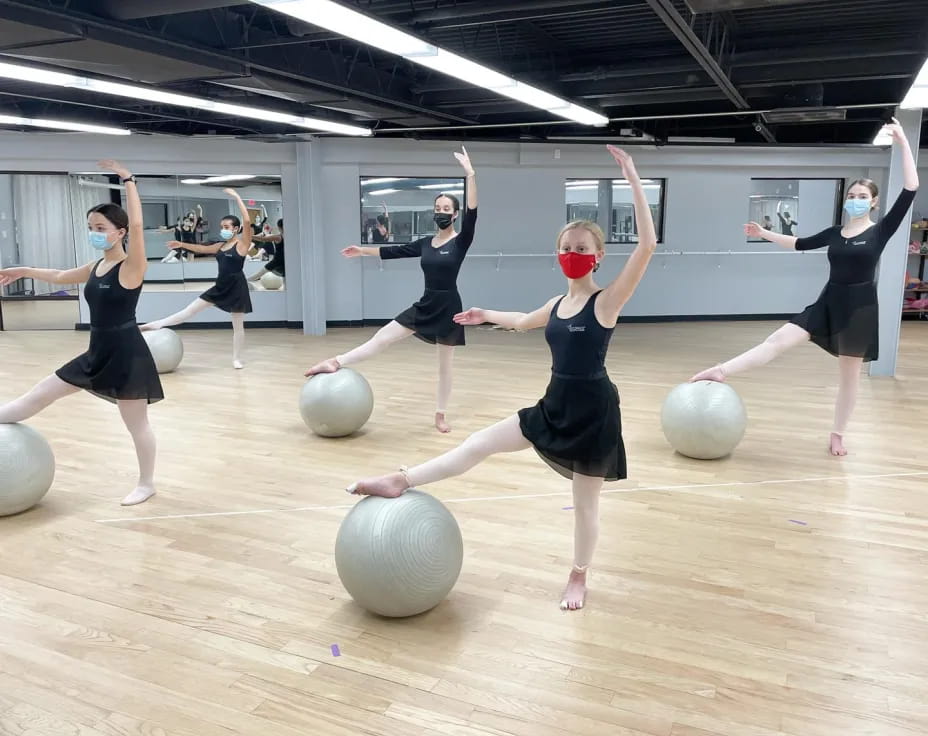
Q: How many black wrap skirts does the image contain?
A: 5